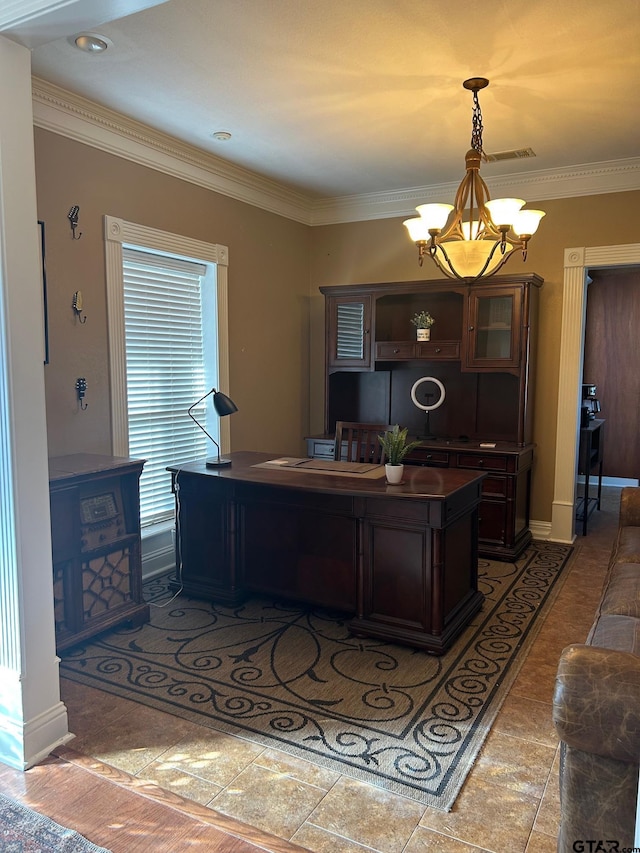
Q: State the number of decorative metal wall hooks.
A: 3